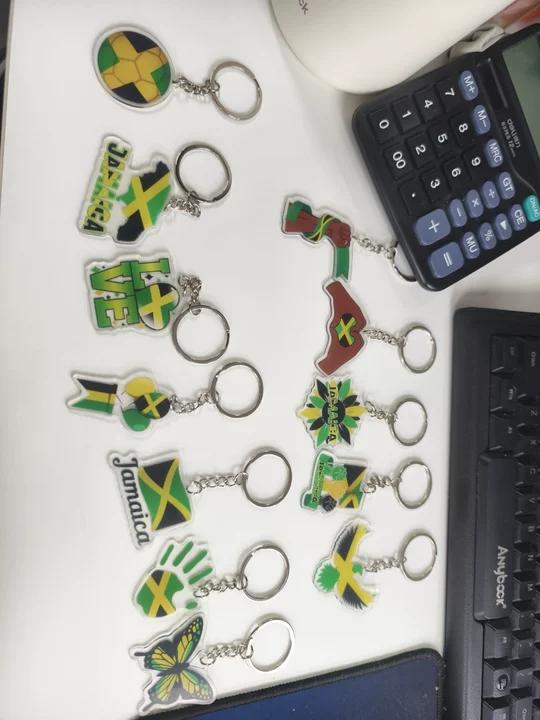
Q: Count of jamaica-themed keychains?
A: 12